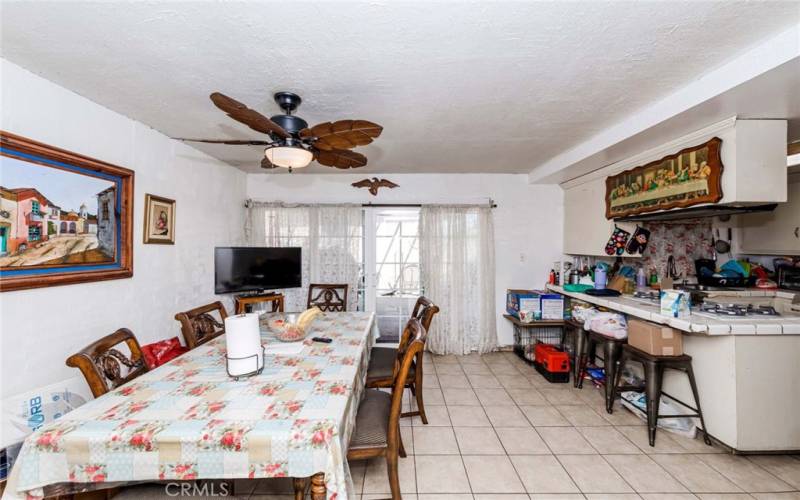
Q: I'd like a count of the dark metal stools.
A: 3